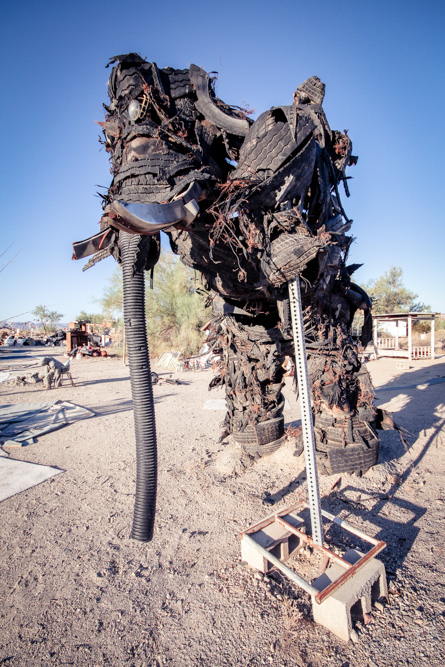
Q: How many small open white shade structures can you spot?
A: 1